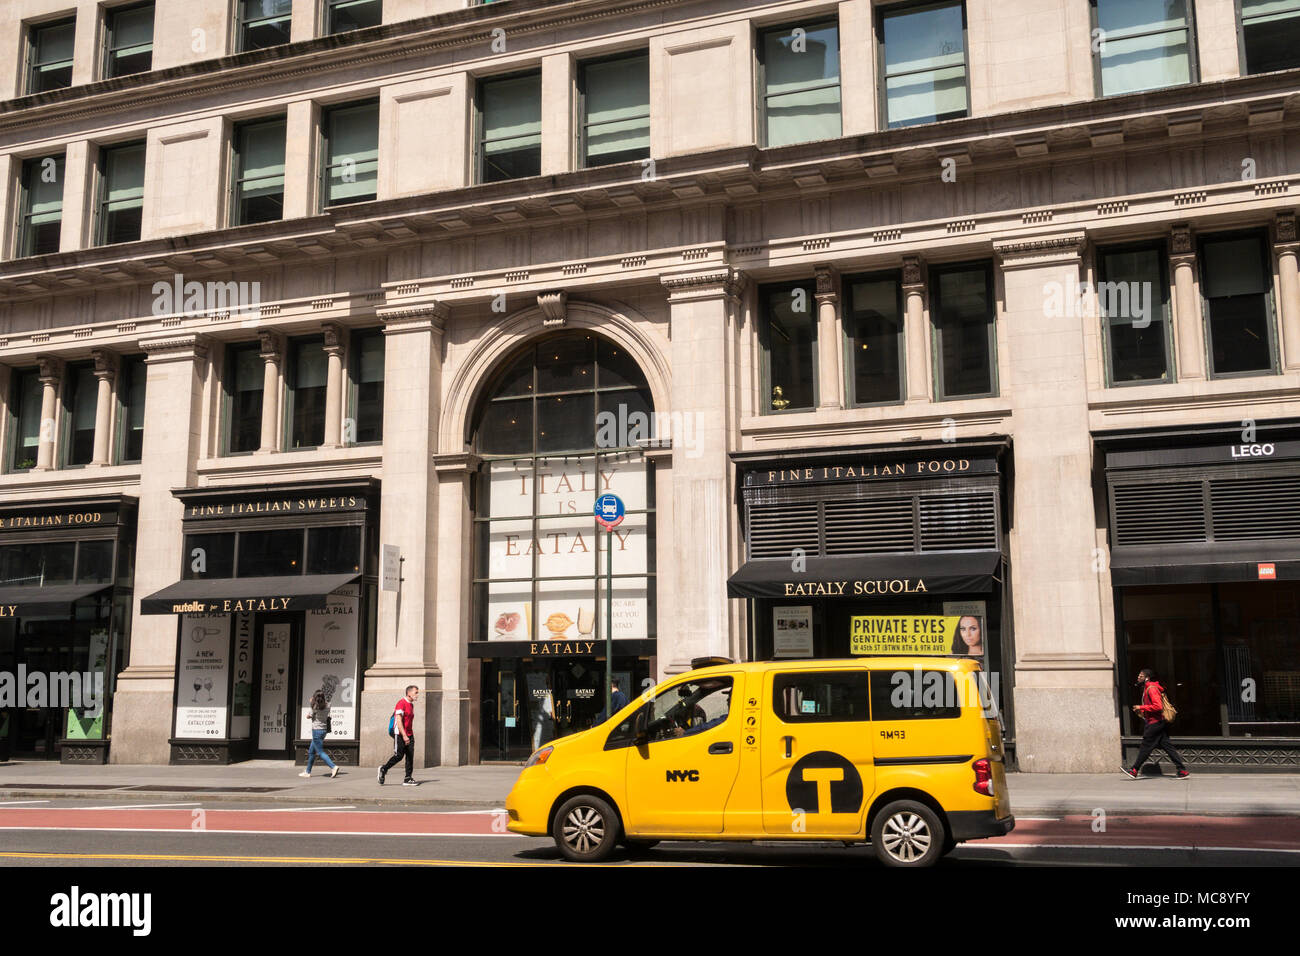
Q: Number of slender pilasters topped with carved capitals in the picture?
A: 8